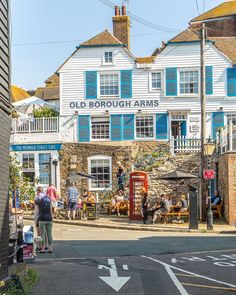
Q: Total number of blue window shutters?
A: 10